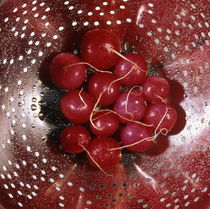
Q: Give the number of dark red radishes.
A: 12